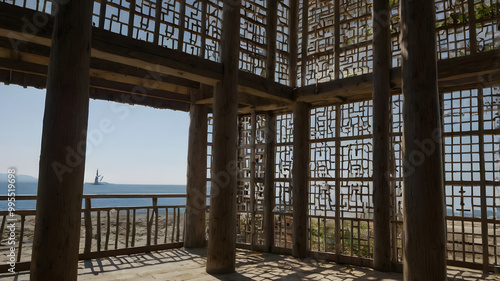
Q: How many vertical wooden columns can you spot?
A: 6